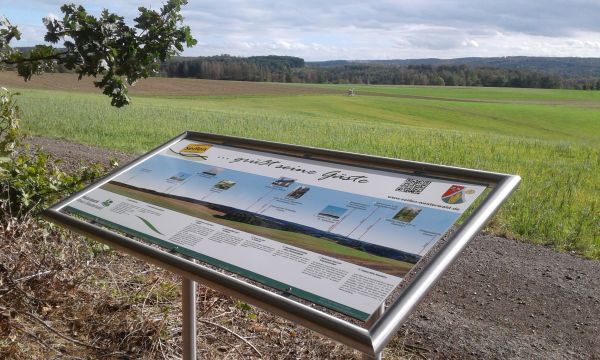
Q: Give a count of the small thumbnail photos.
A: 7